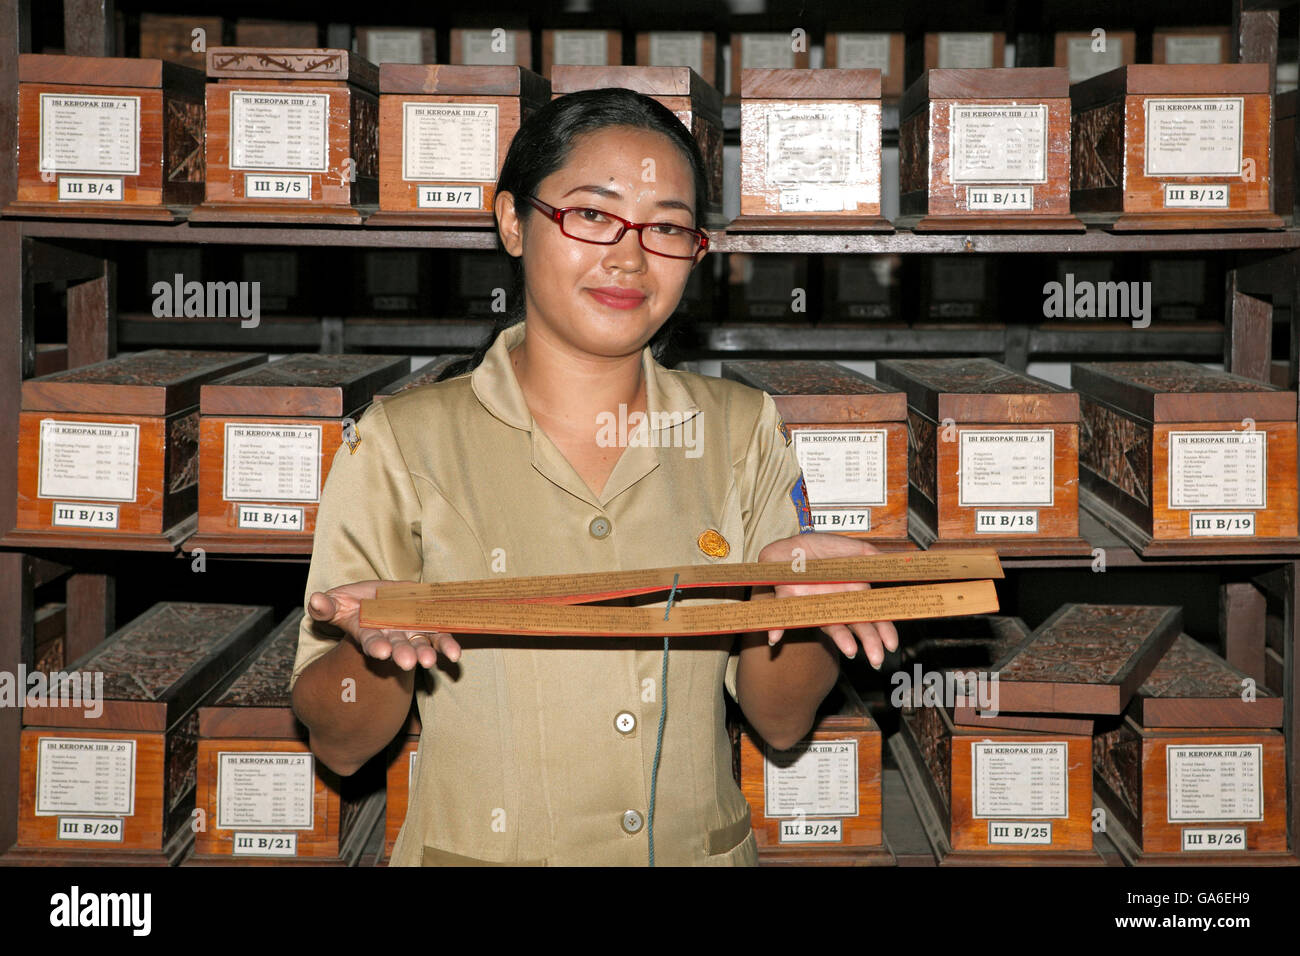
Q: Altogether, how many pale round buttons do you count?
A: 3